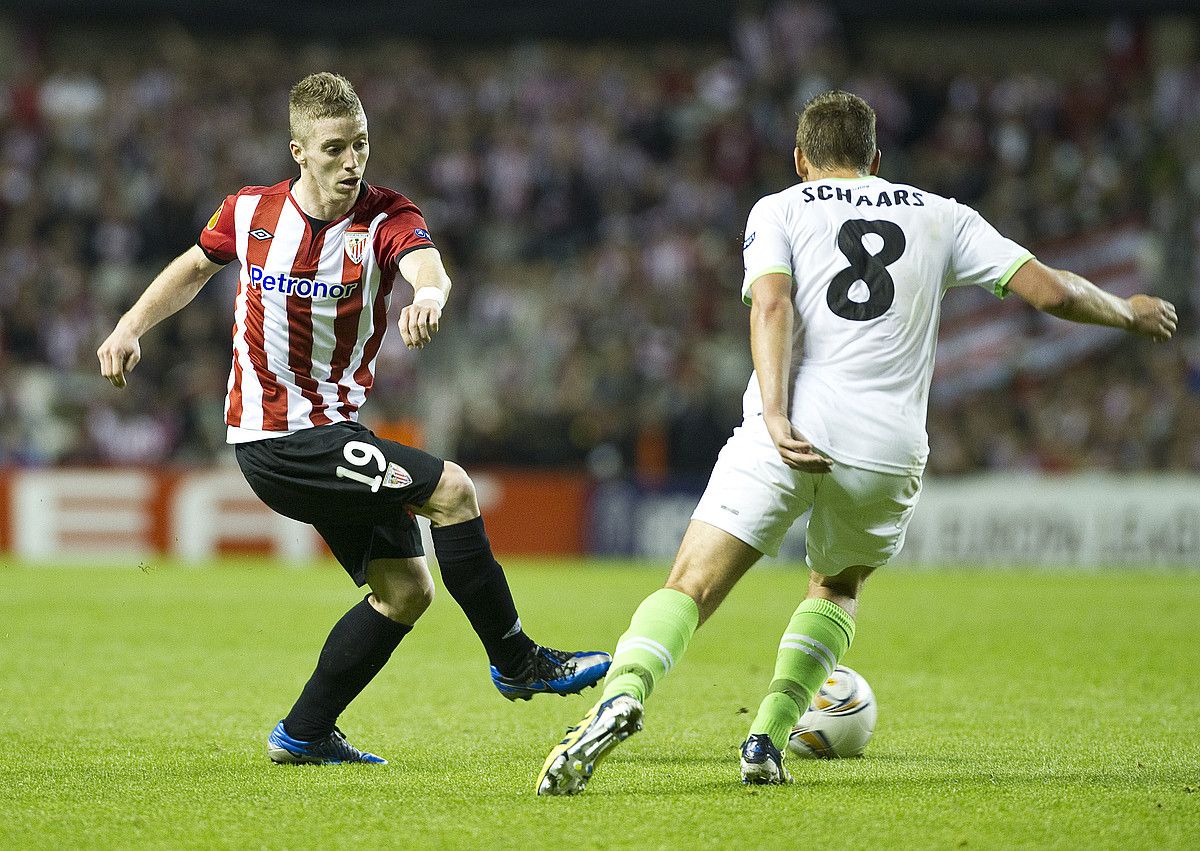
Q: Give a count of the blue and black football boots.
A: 2